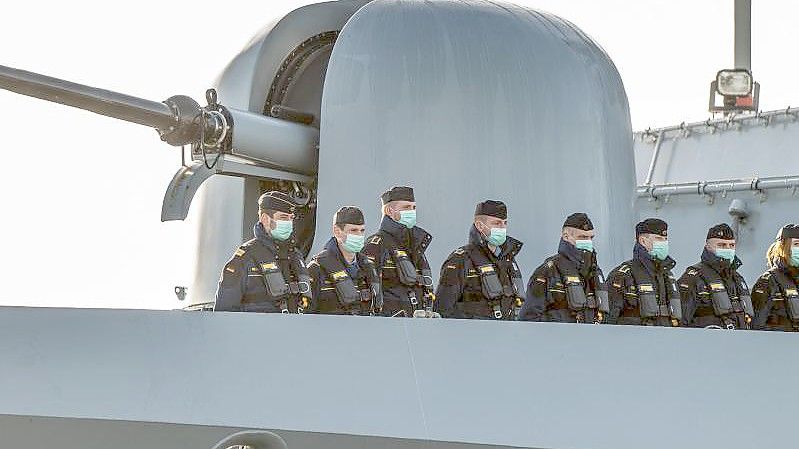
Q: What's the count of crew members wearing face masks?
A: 8